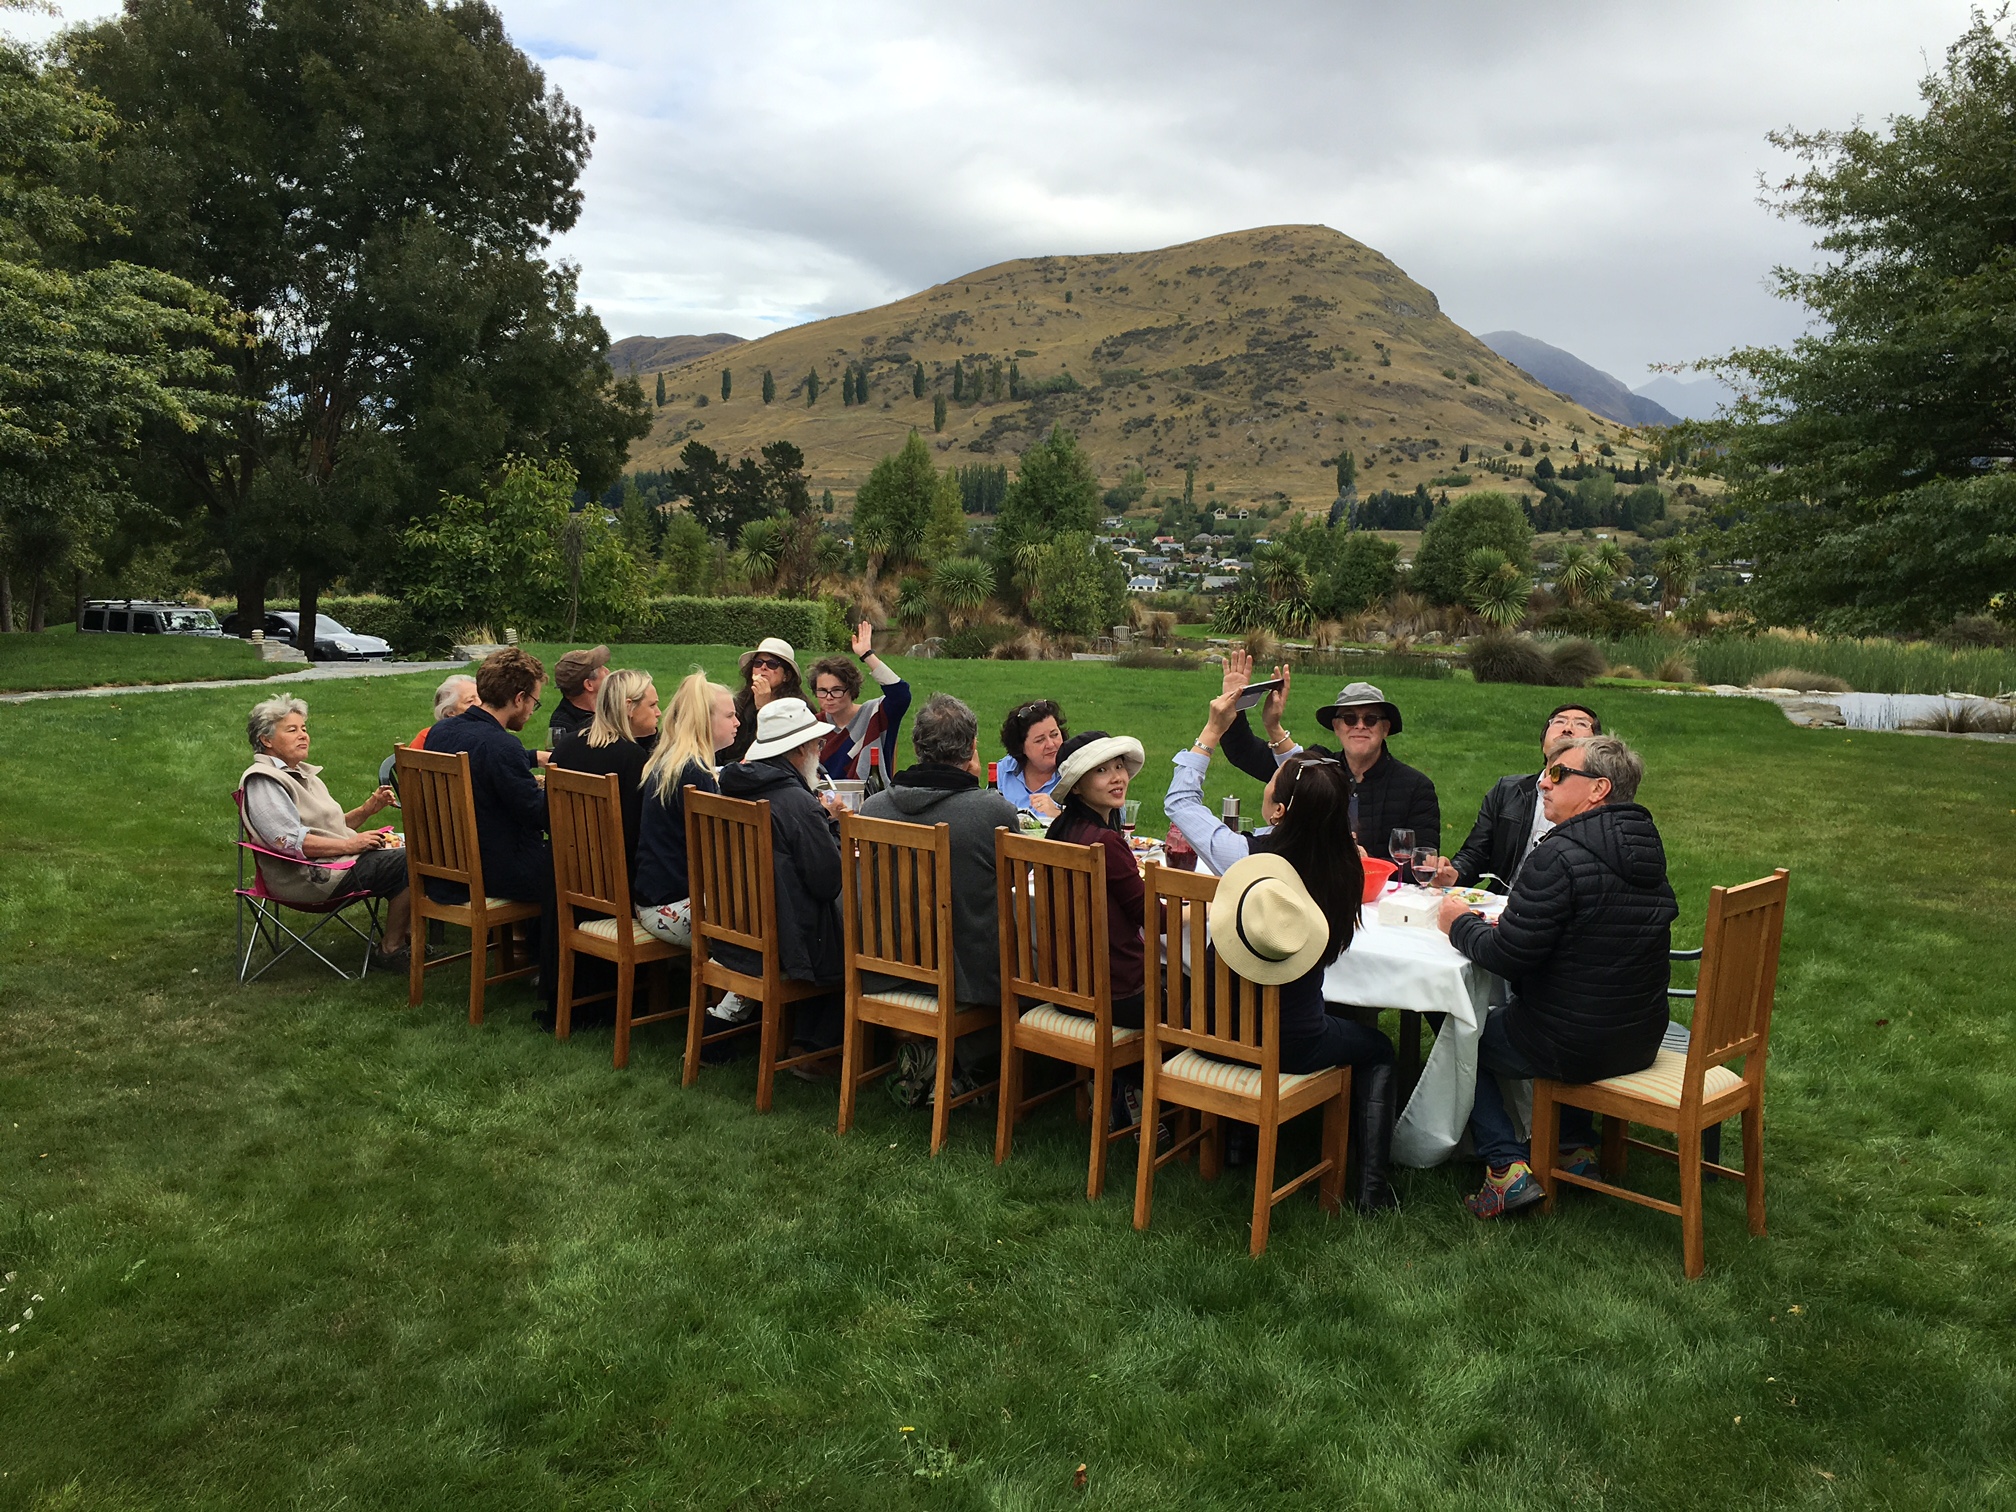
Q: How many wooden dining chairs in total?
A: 7